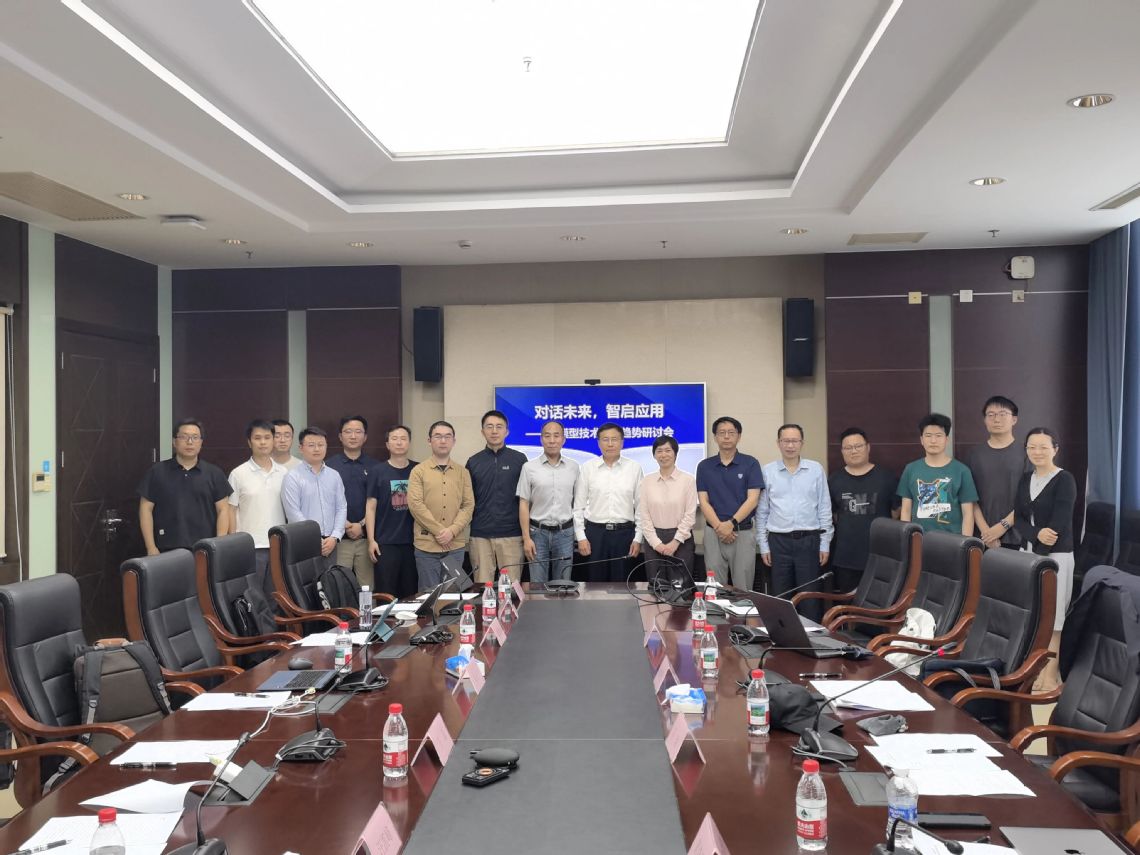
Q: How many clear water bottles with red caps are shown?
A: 11